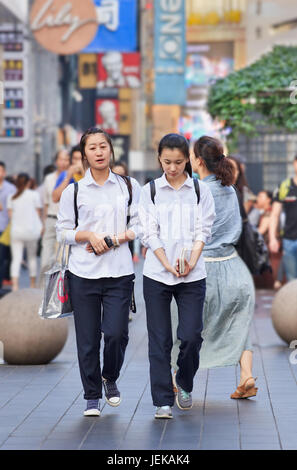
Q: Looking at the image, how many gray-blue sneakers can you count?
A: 2